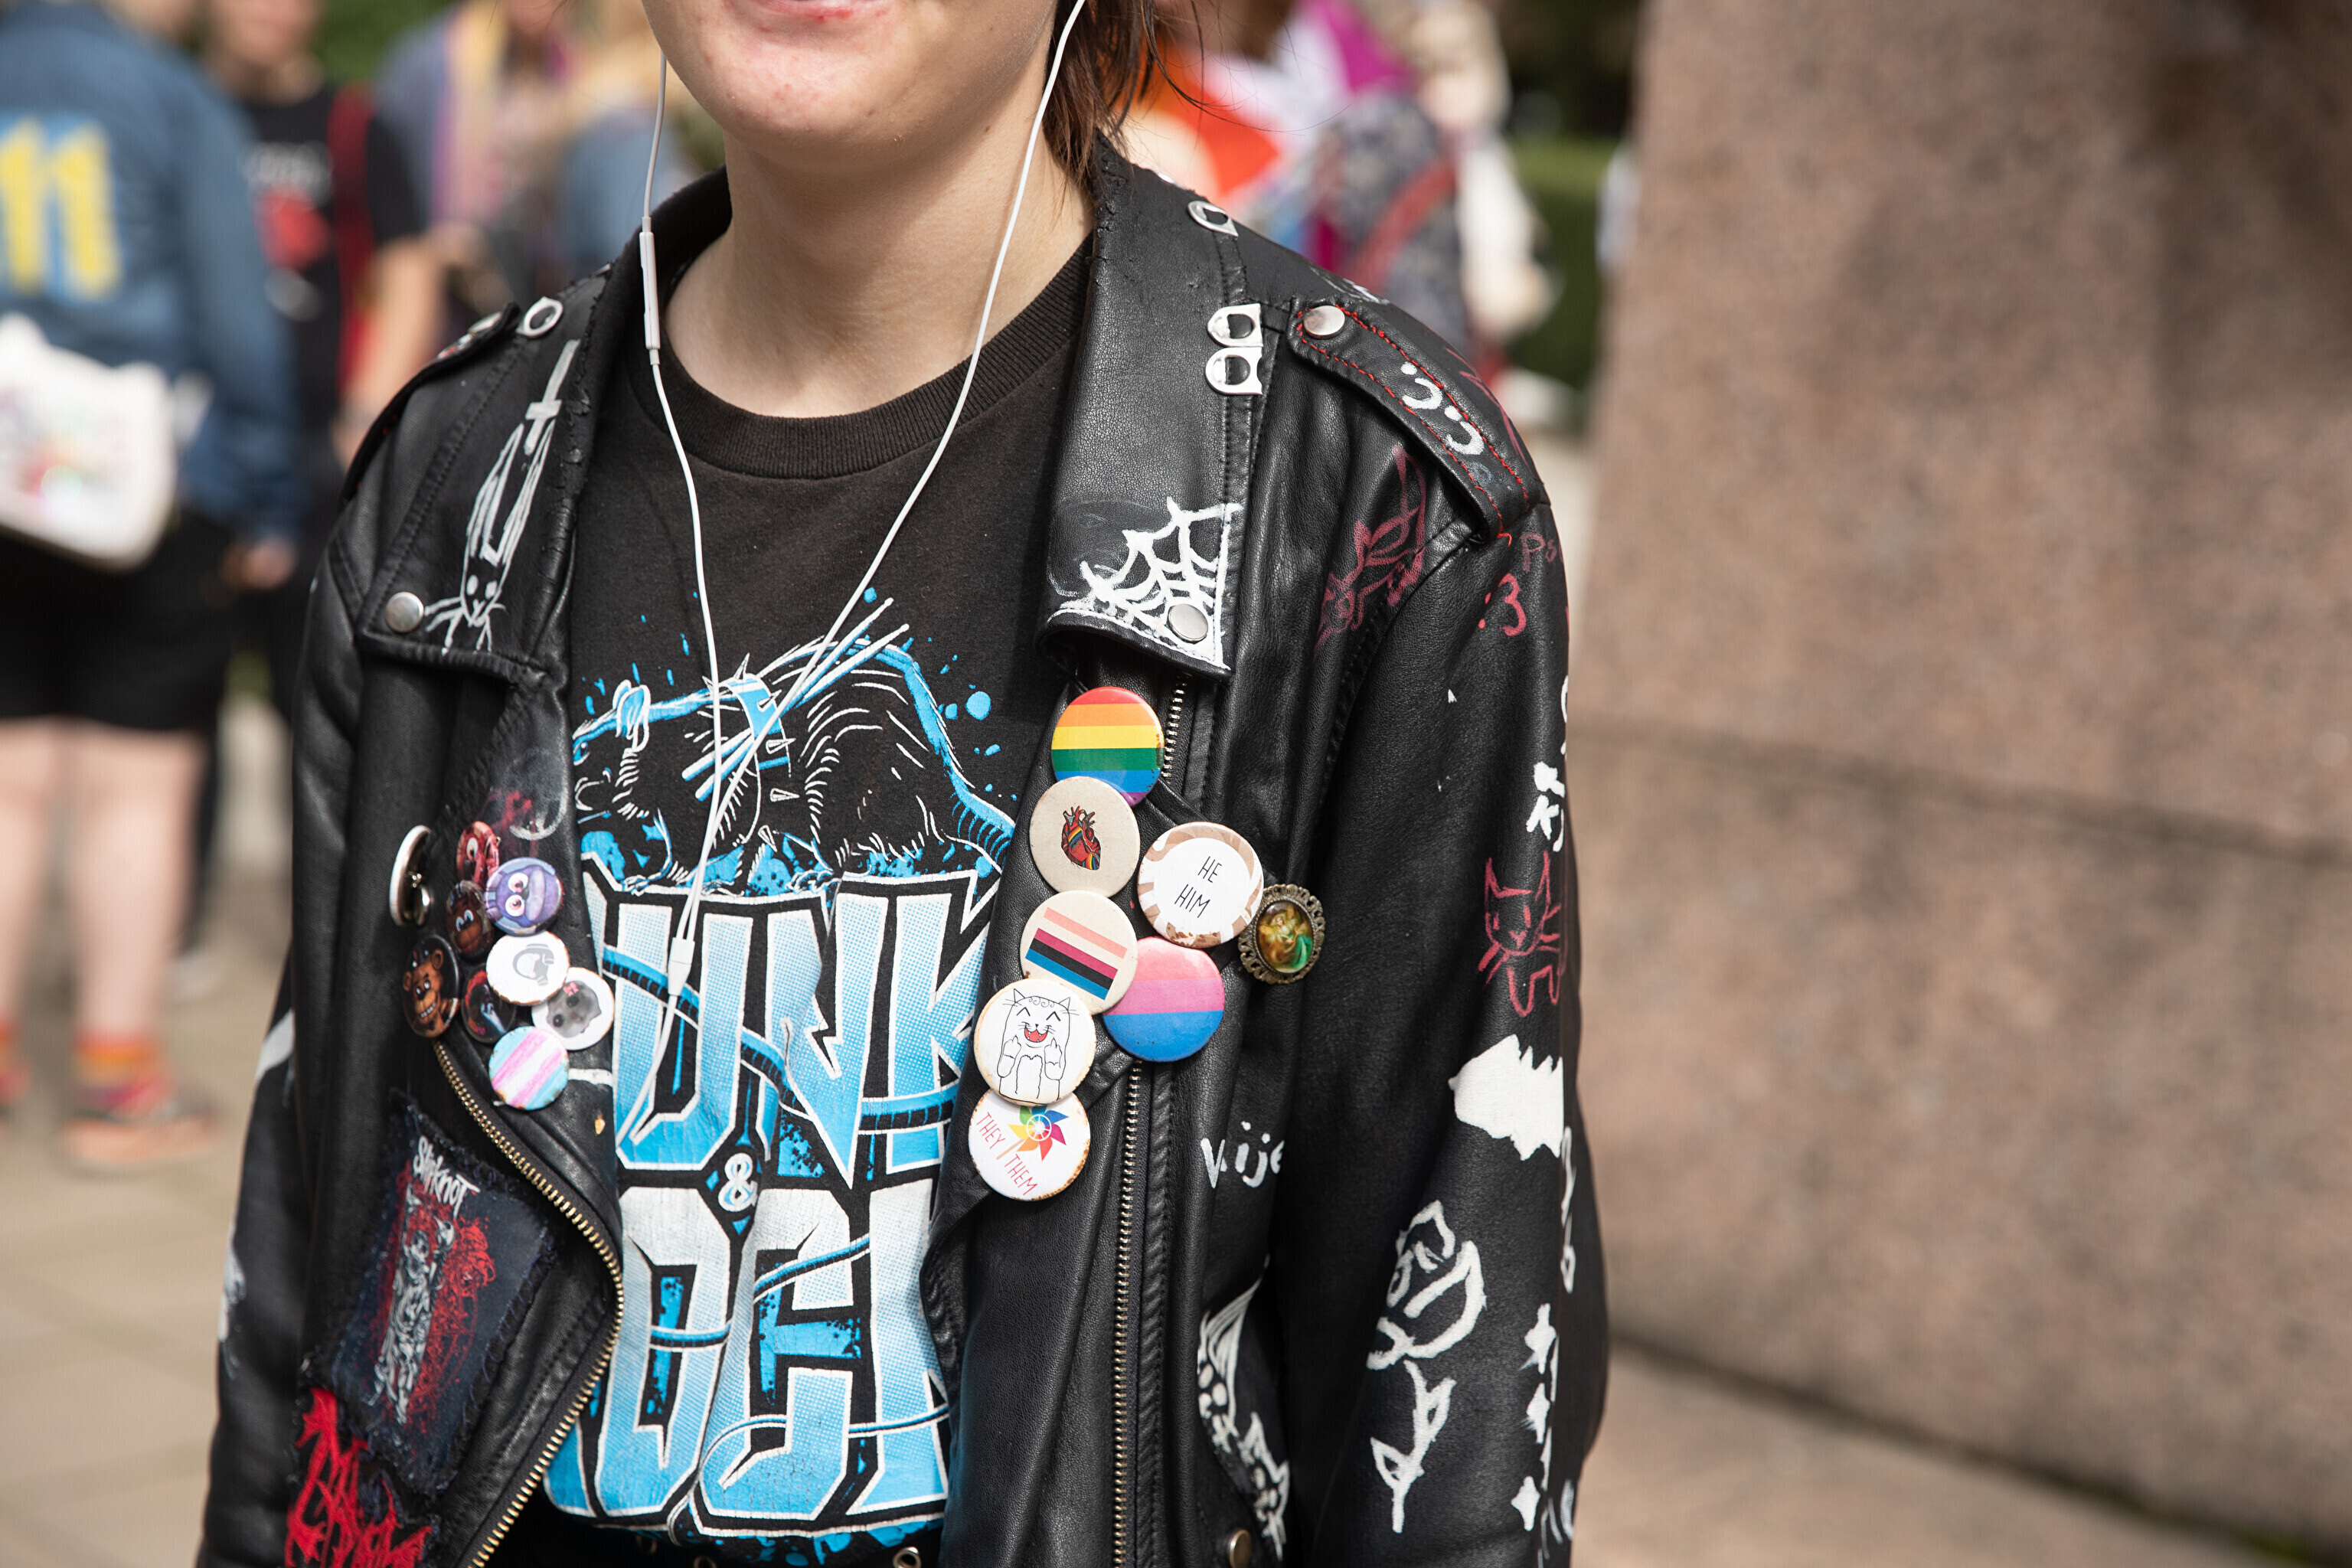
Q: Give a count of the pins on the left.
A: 9